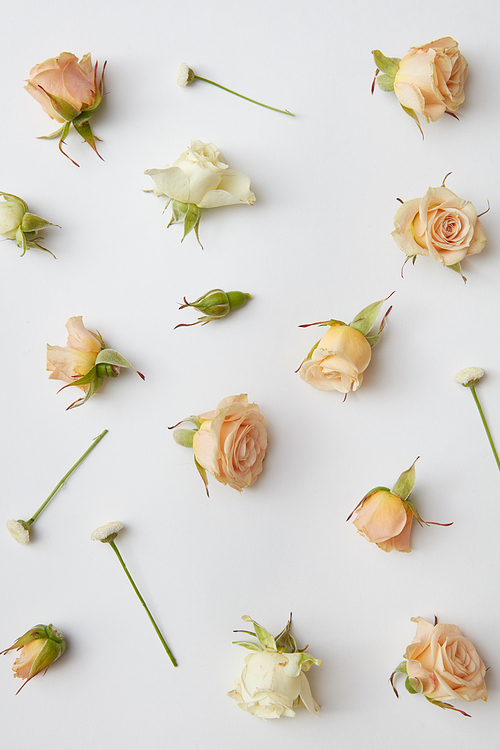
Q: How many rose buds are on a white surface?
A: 13